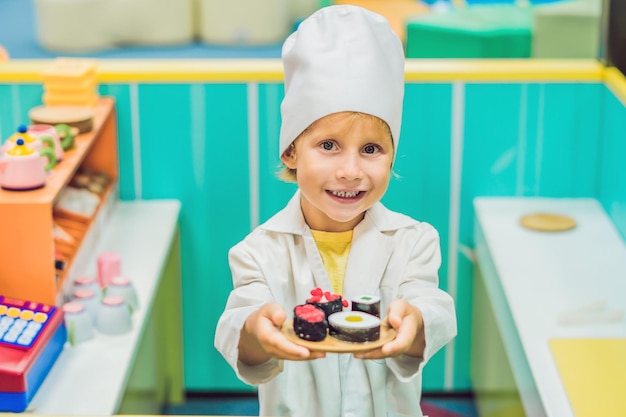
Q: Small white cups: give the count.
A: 5